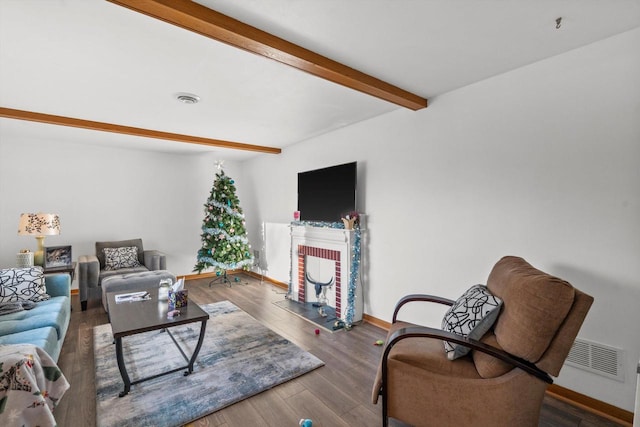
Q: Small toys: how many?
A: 3